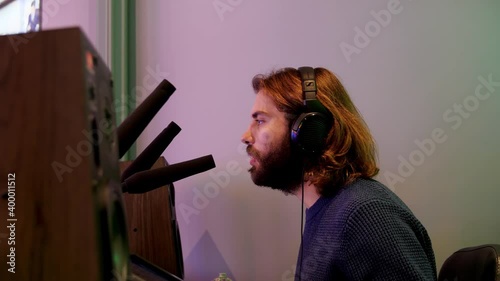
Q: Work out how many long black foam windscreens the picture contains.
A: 3